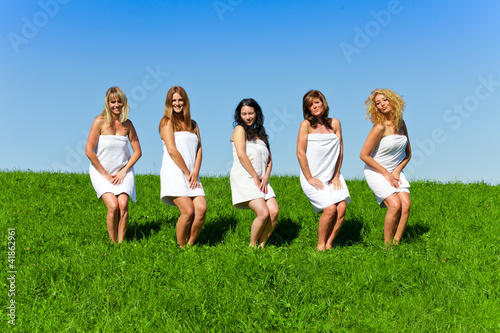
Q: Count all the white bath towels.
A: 5